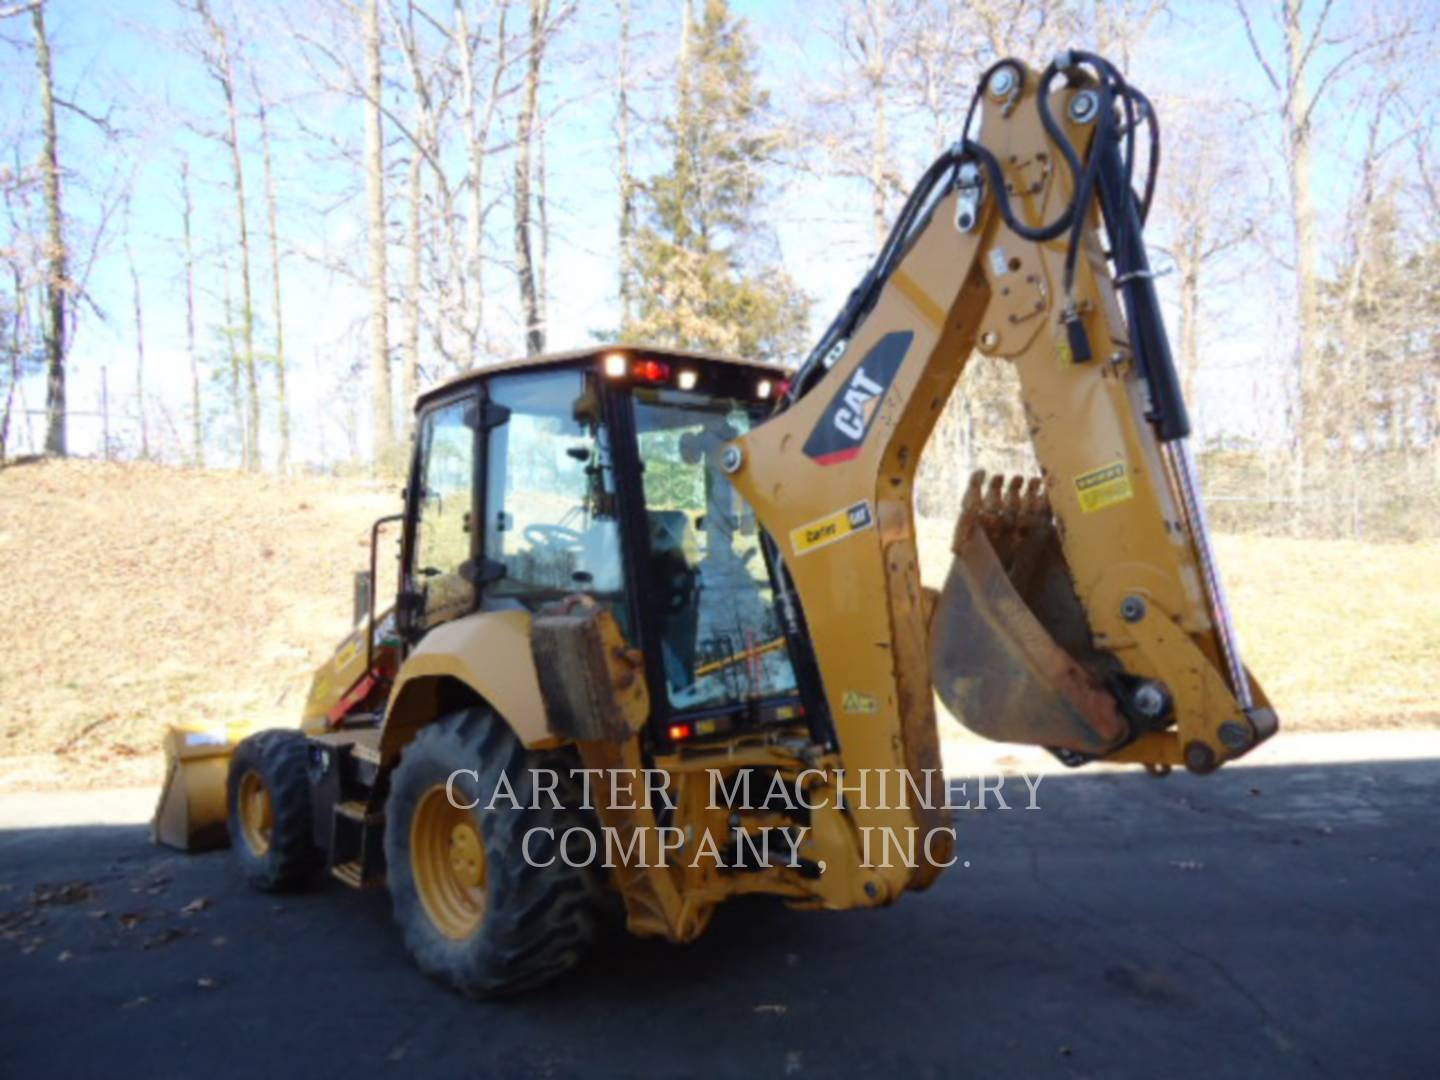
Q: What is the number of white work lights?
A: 3